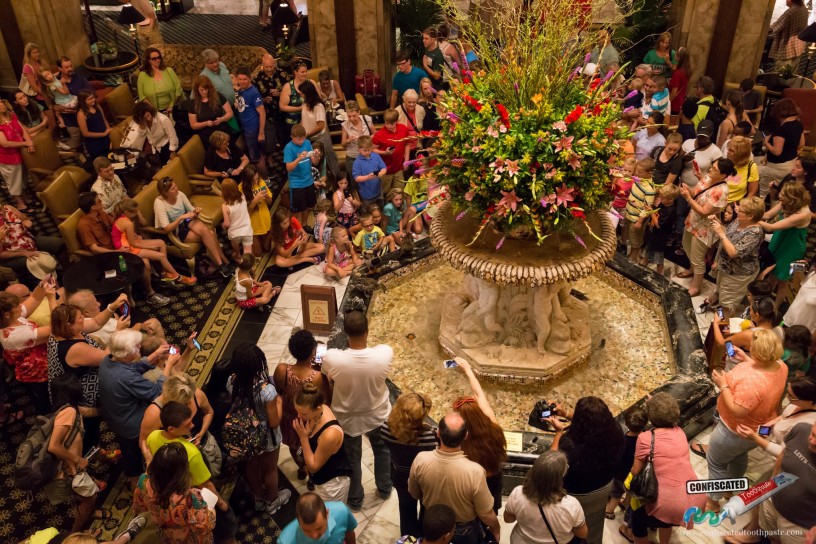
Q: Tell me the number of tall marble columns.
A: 3